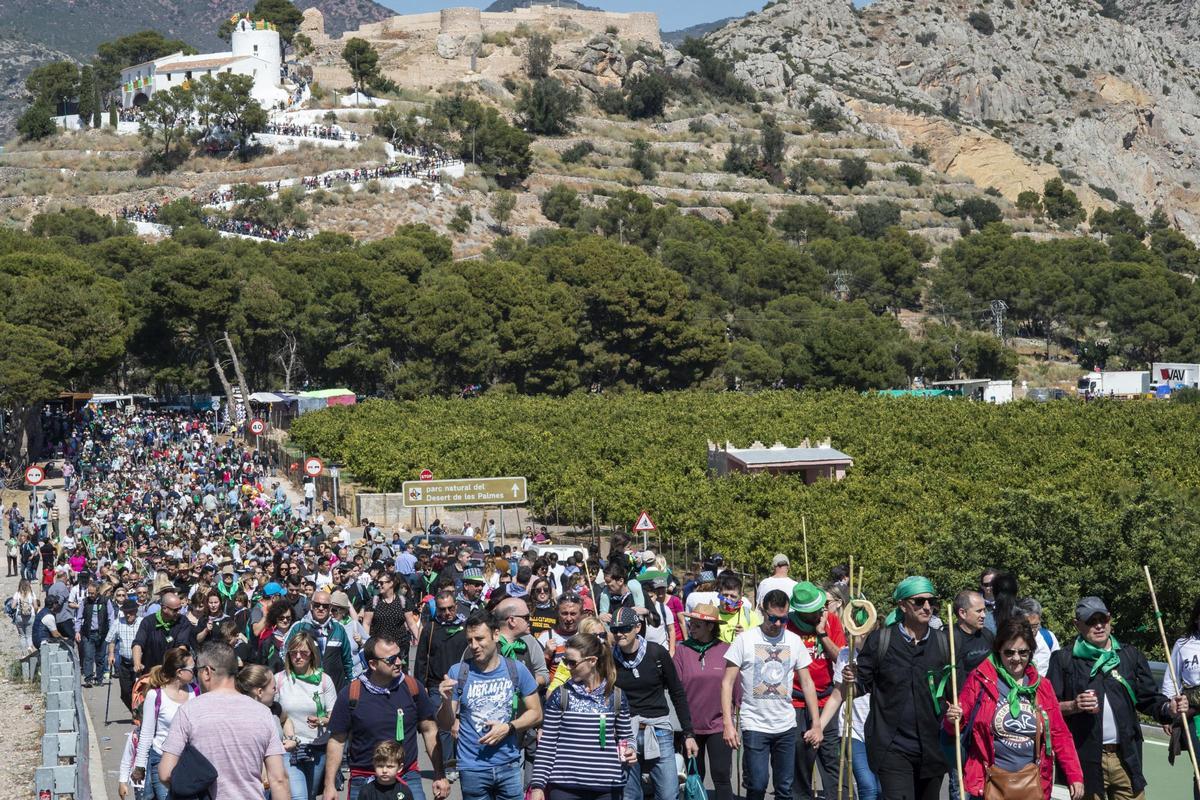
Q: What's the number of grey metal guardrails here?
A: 1